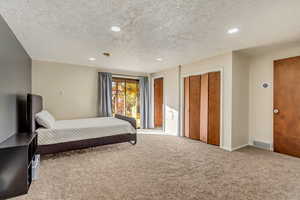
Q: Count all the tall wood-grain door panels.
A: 6